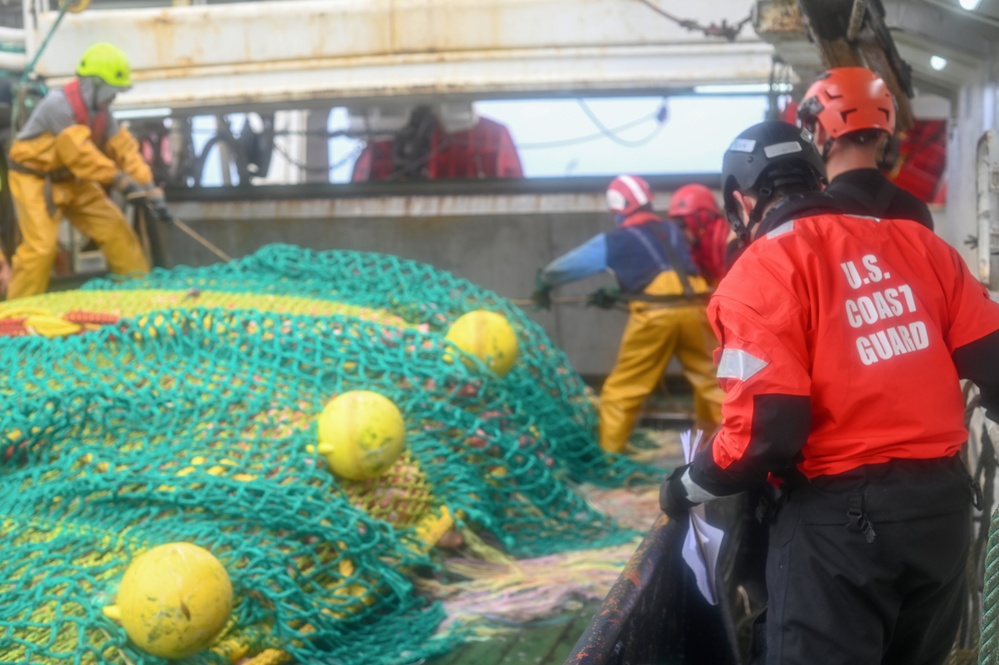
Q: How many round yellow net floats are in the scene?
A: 3